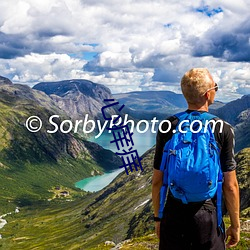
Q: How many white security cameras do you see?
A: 0